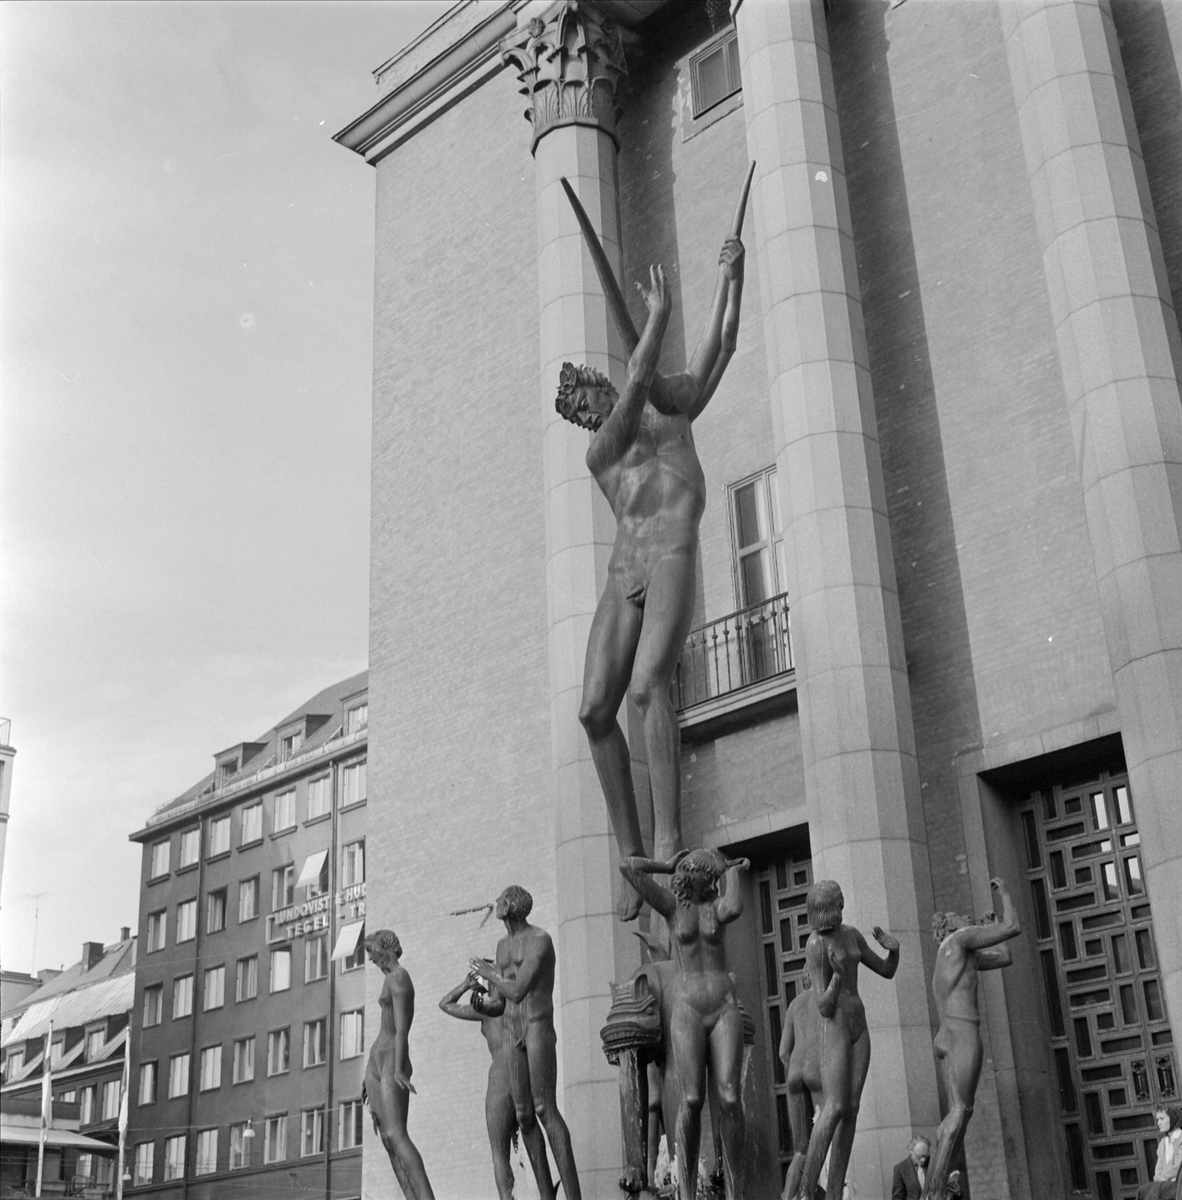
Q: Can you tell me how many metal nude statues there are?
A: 8